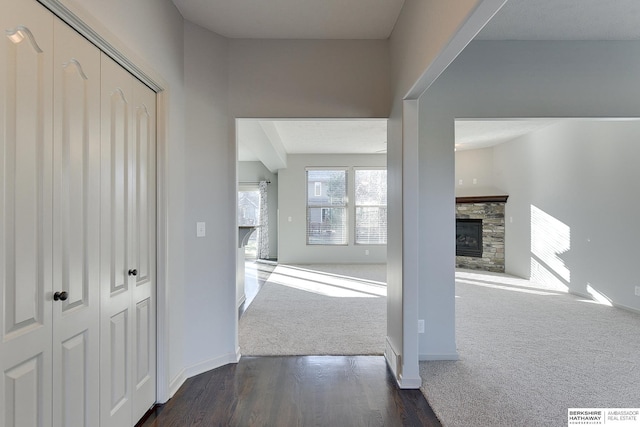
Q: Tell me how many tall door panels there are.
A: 4